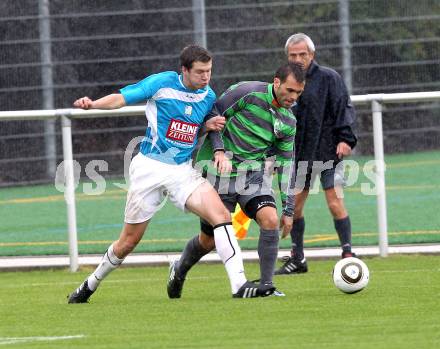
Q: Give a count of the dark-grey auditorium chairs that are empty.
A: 0